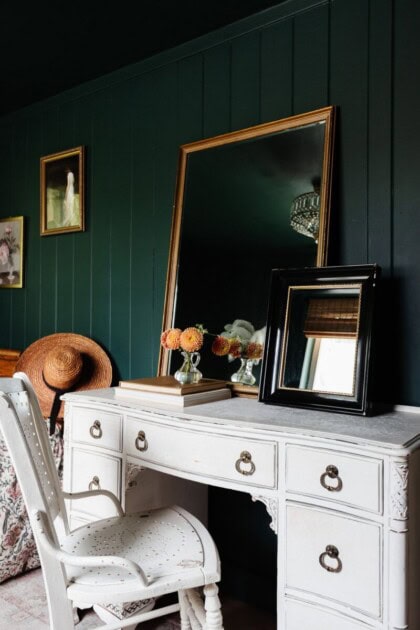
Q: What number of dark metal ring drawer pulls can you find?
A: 6